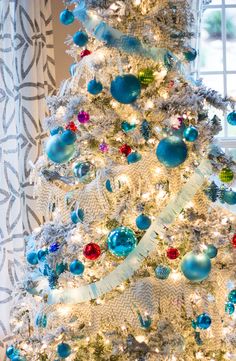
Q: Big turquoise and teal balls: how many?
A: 5